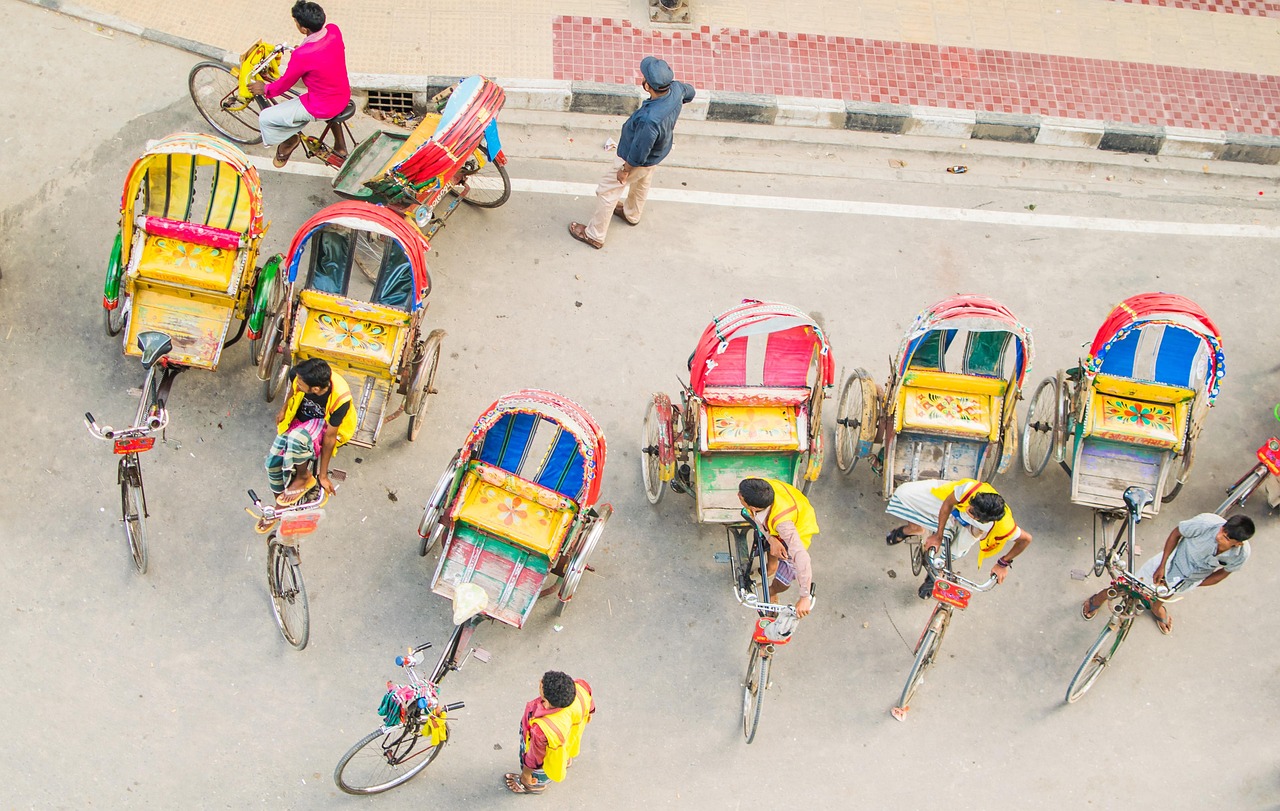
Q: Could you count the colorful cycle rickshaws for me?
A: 7